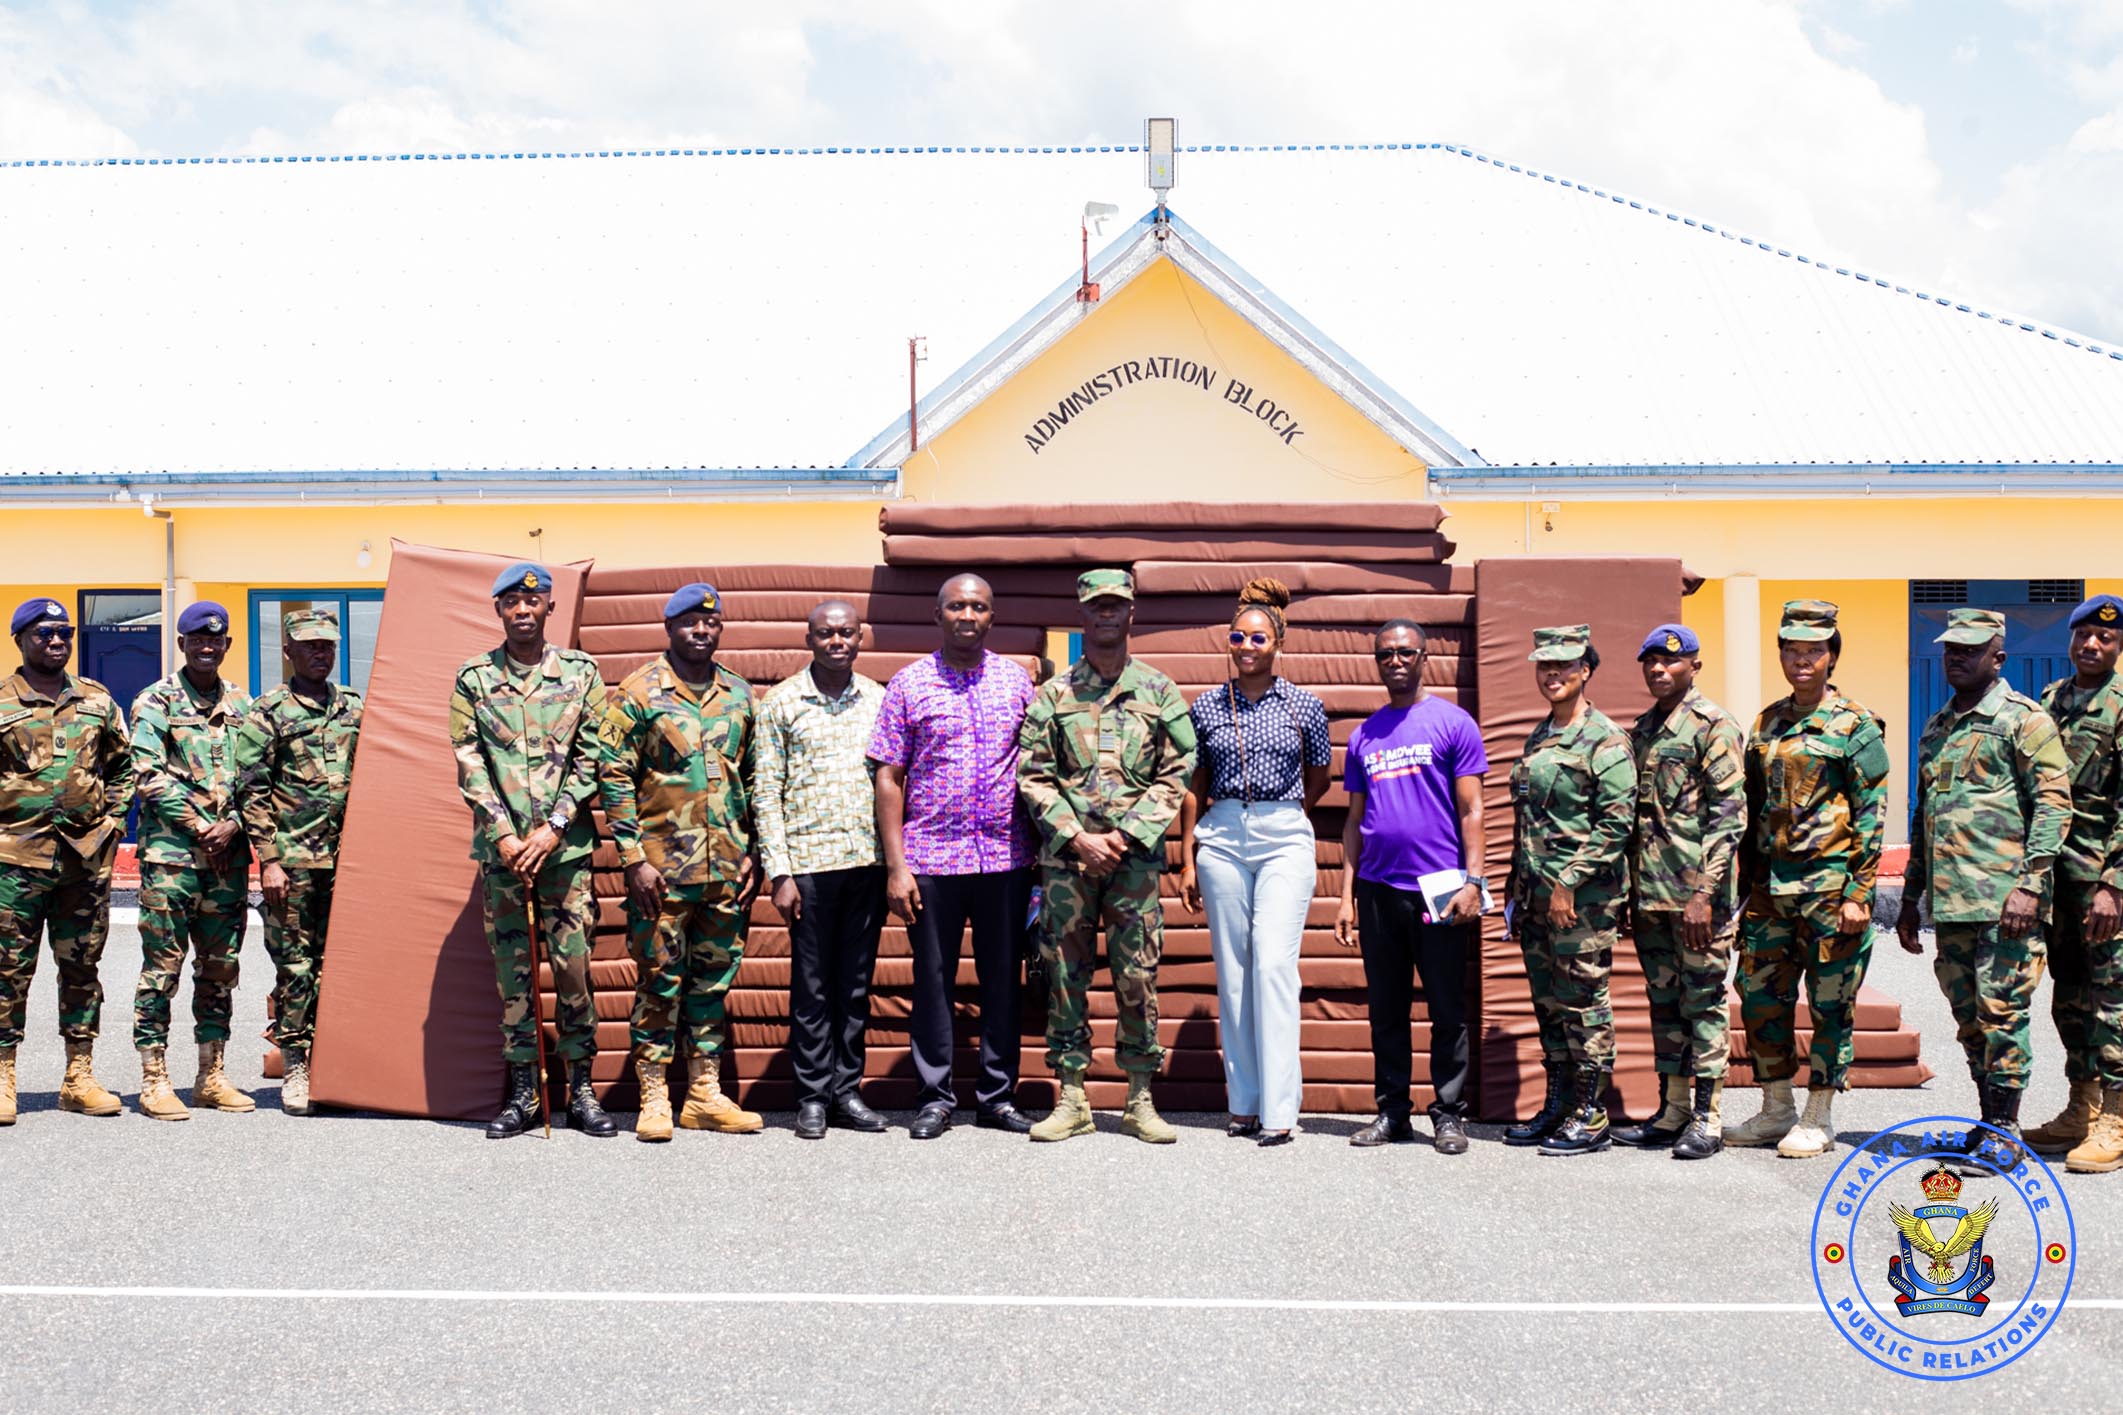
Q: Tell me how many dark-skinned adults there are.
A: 15